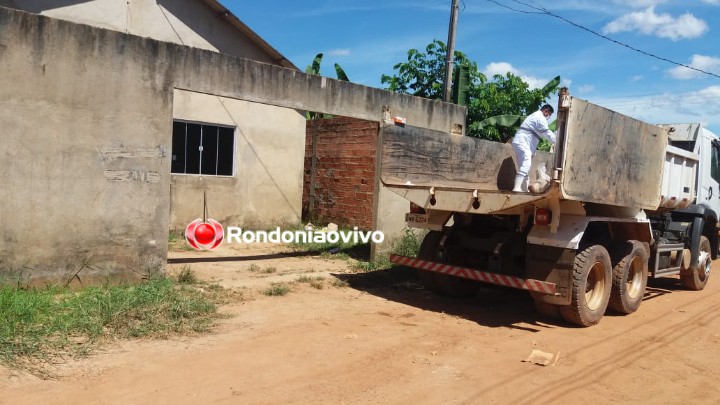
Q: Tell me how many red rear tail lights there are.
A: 2